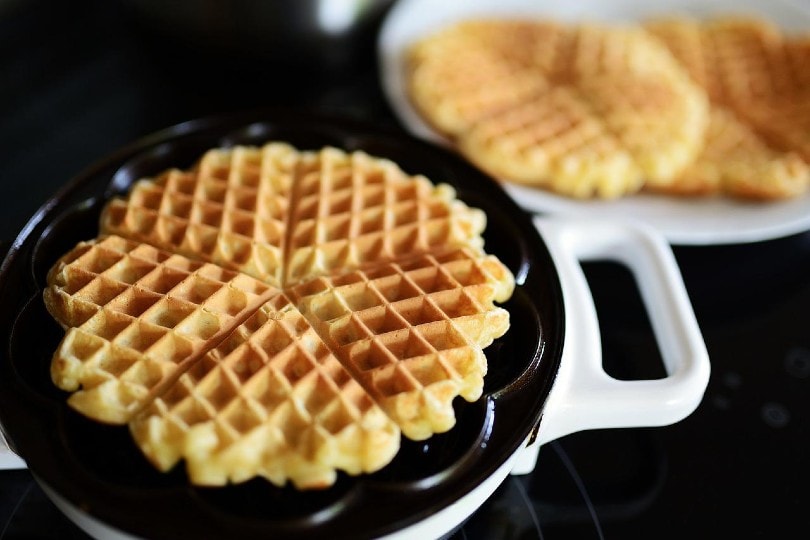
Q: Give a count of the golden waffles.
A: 3